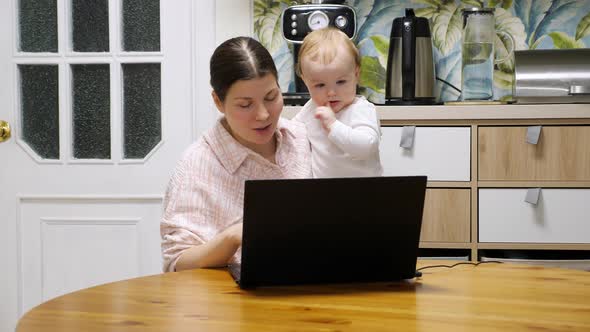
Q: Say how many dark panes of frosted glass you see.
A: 6